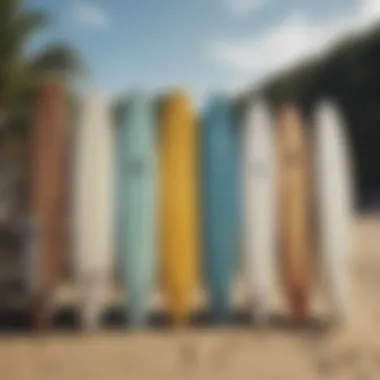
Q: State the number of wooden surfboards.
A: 2